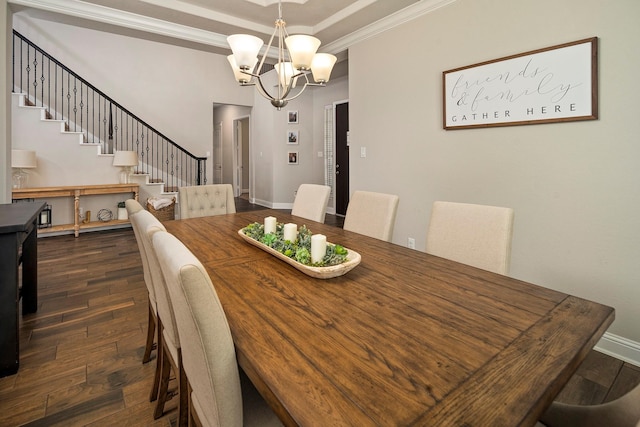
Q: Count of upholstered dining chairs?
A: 8